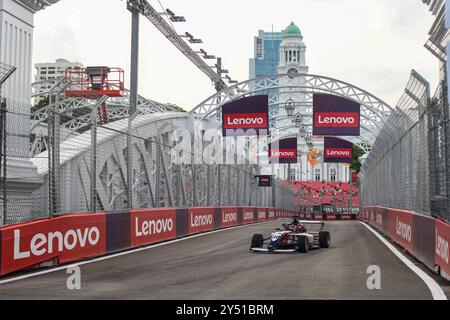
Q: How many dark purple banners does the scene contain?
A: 4